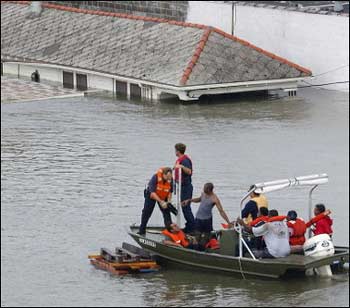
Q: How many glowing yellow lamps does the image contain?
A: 0